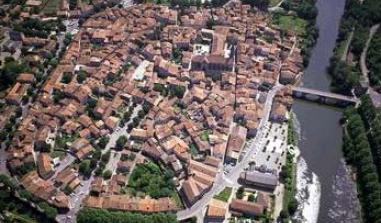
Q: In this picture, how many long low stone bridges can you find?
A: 1